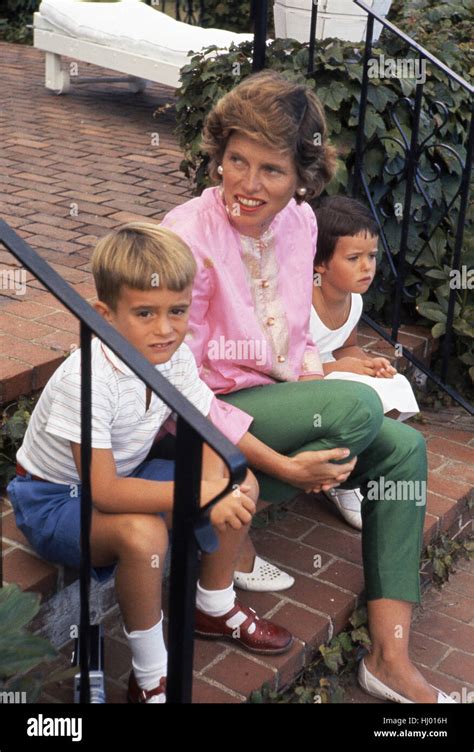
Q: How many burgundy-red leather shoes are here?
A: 2